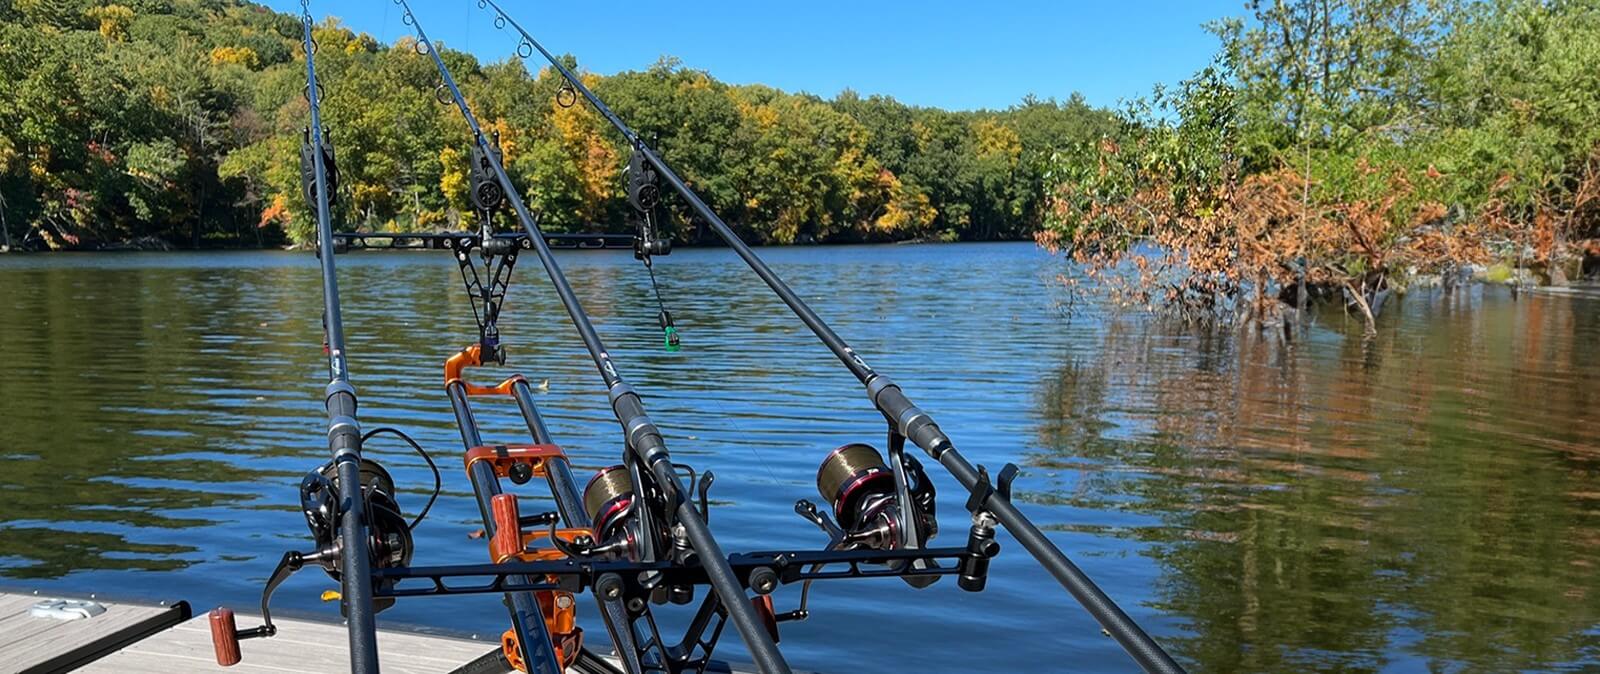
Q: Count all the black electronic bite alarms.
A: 3